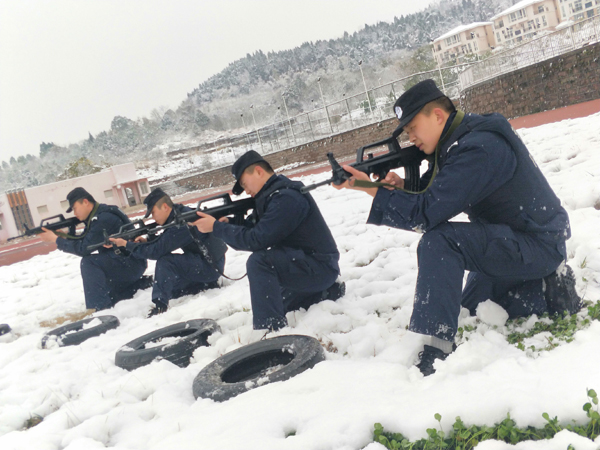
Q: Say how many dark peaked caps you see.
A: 4